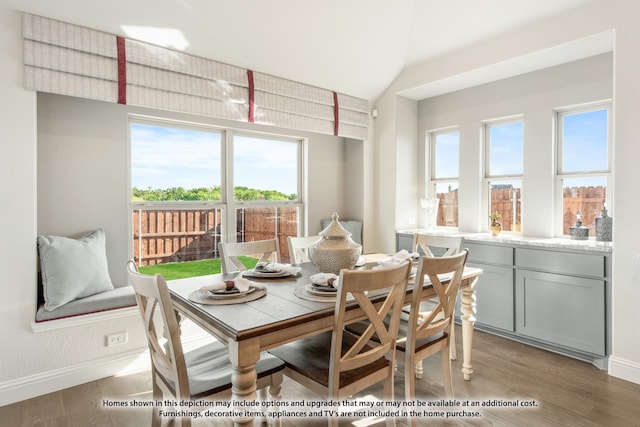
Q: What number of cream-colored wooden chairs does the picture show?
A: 6